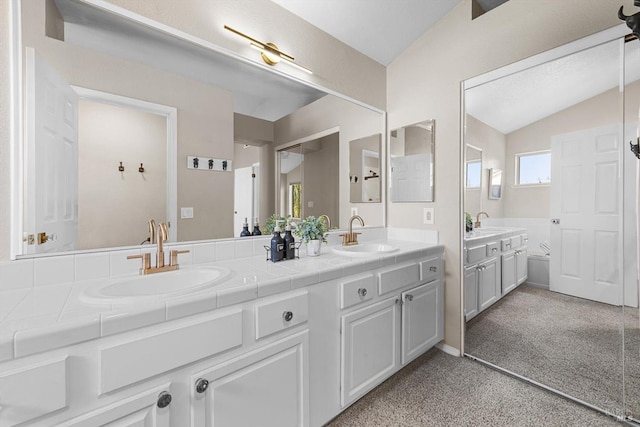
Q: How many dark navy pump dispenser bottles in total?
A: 2